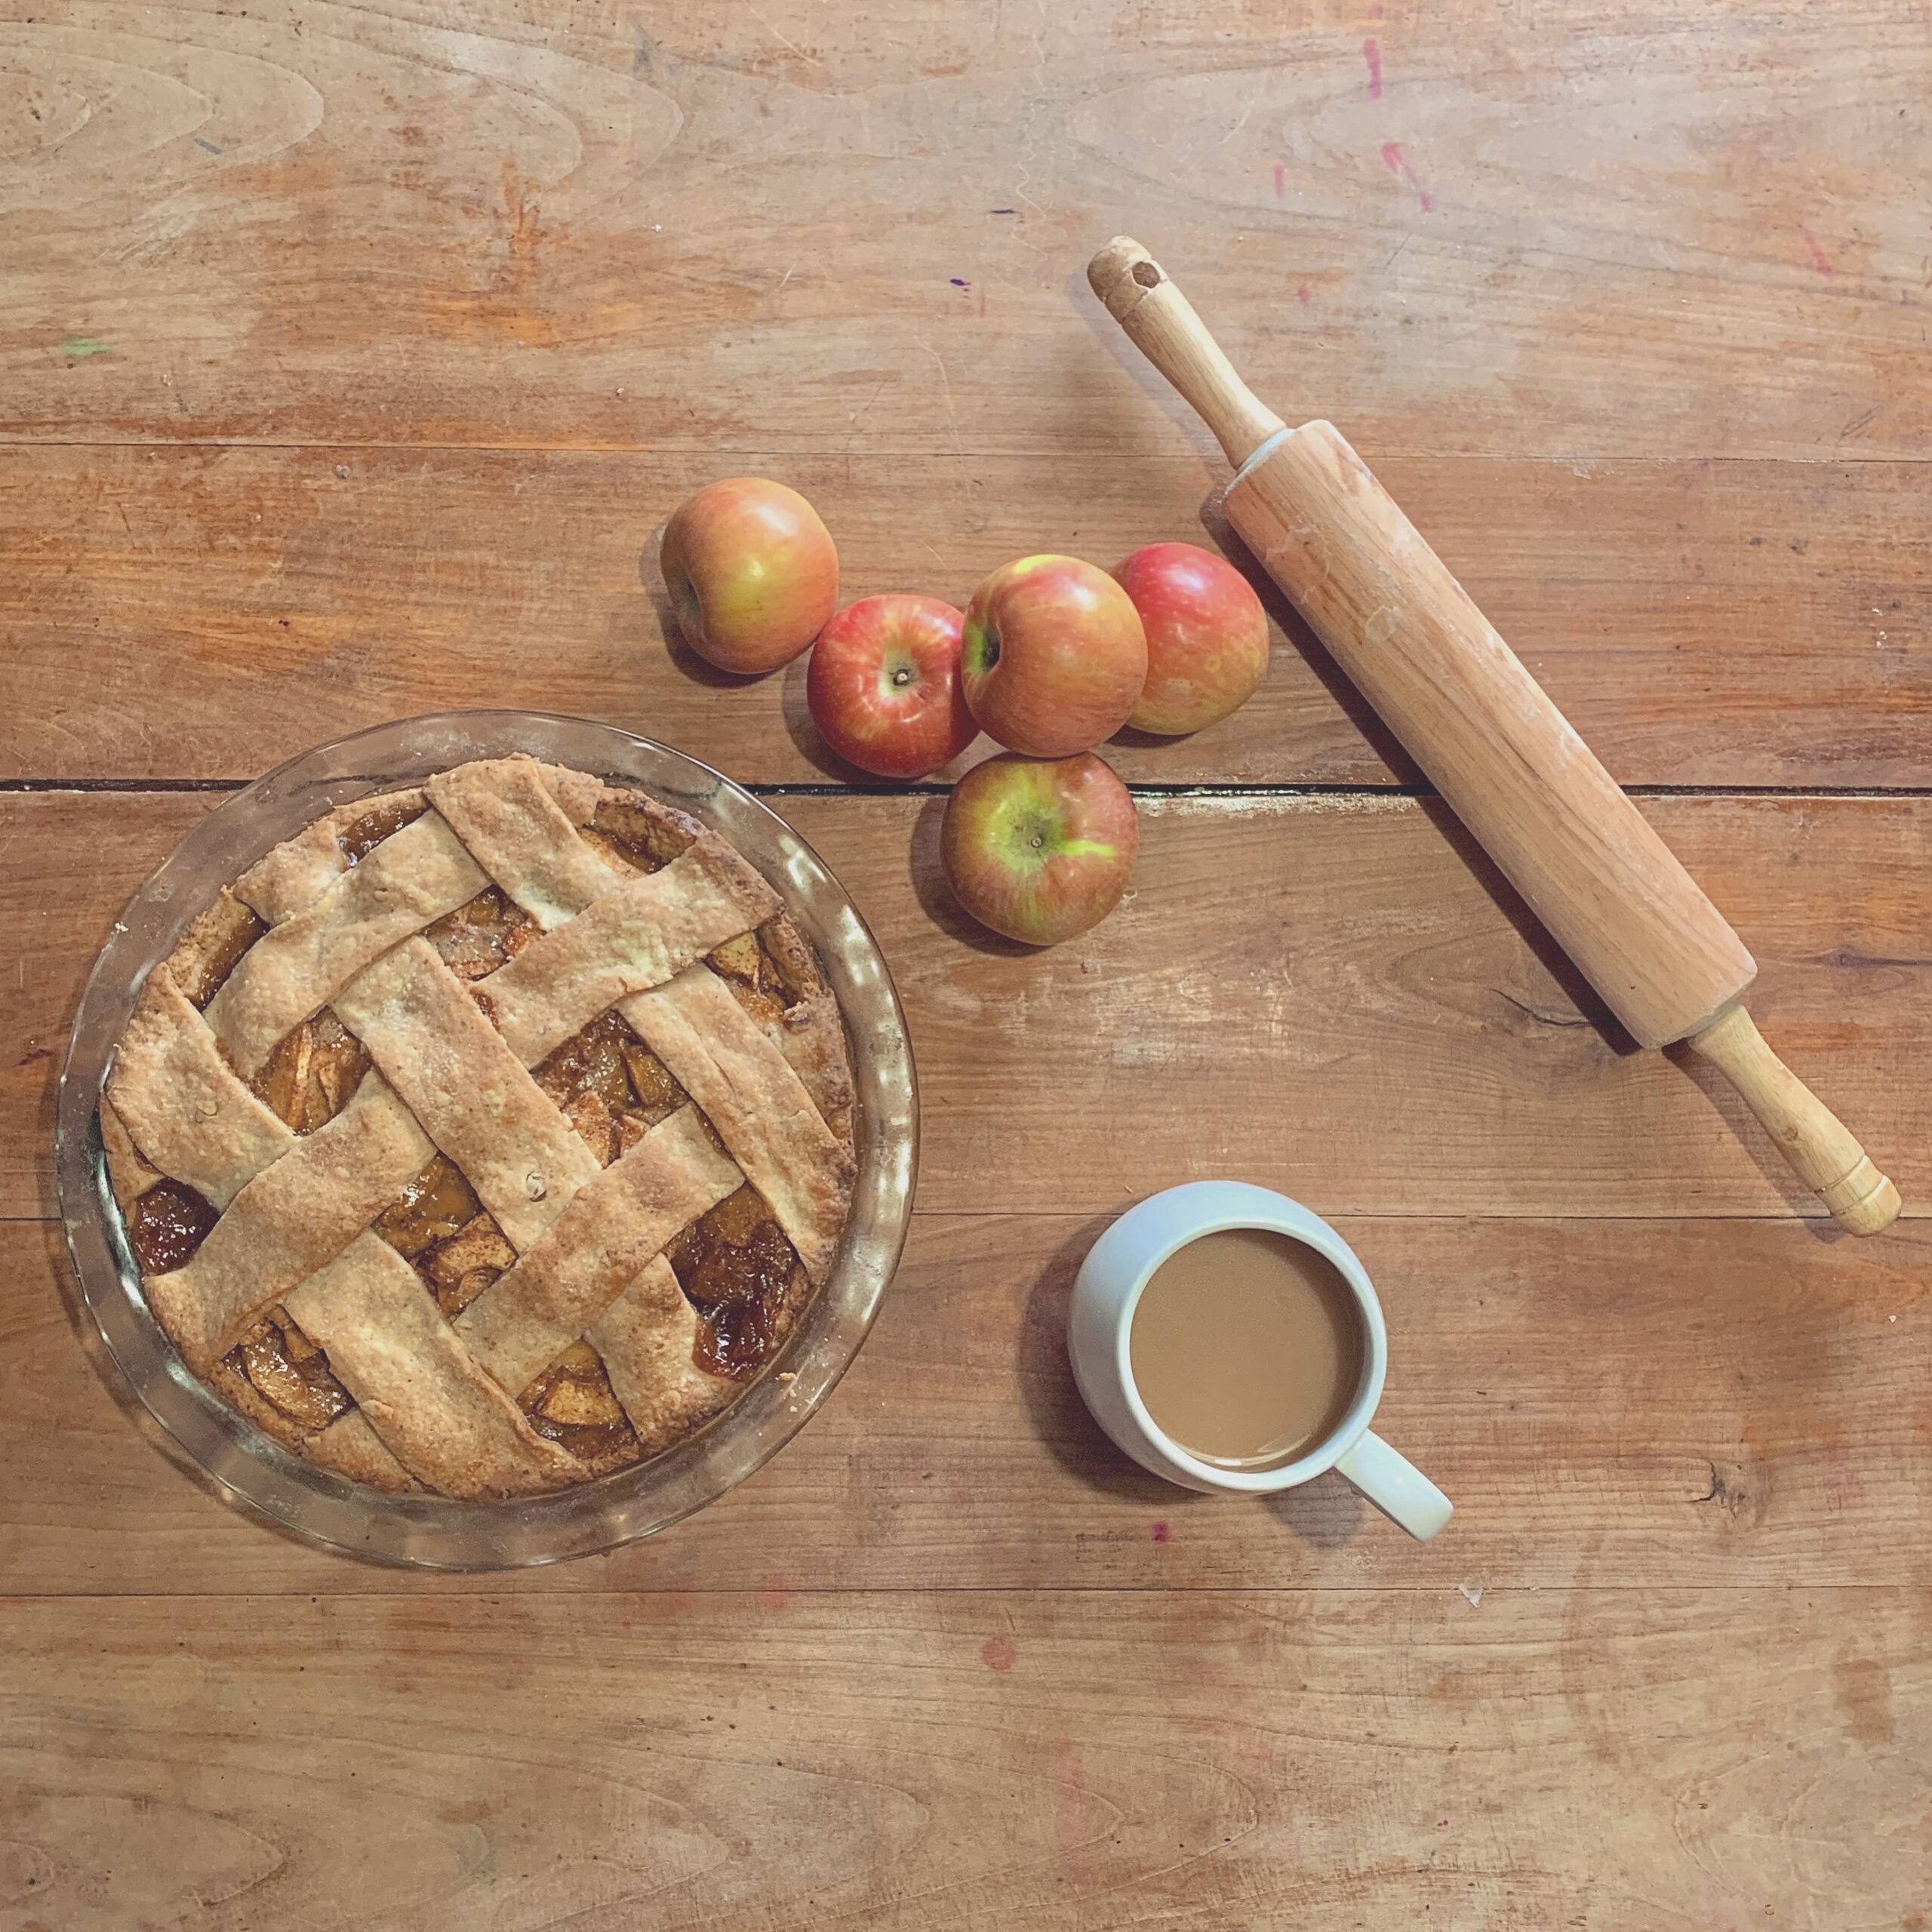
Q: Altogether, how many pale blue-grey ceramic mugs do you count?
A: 1